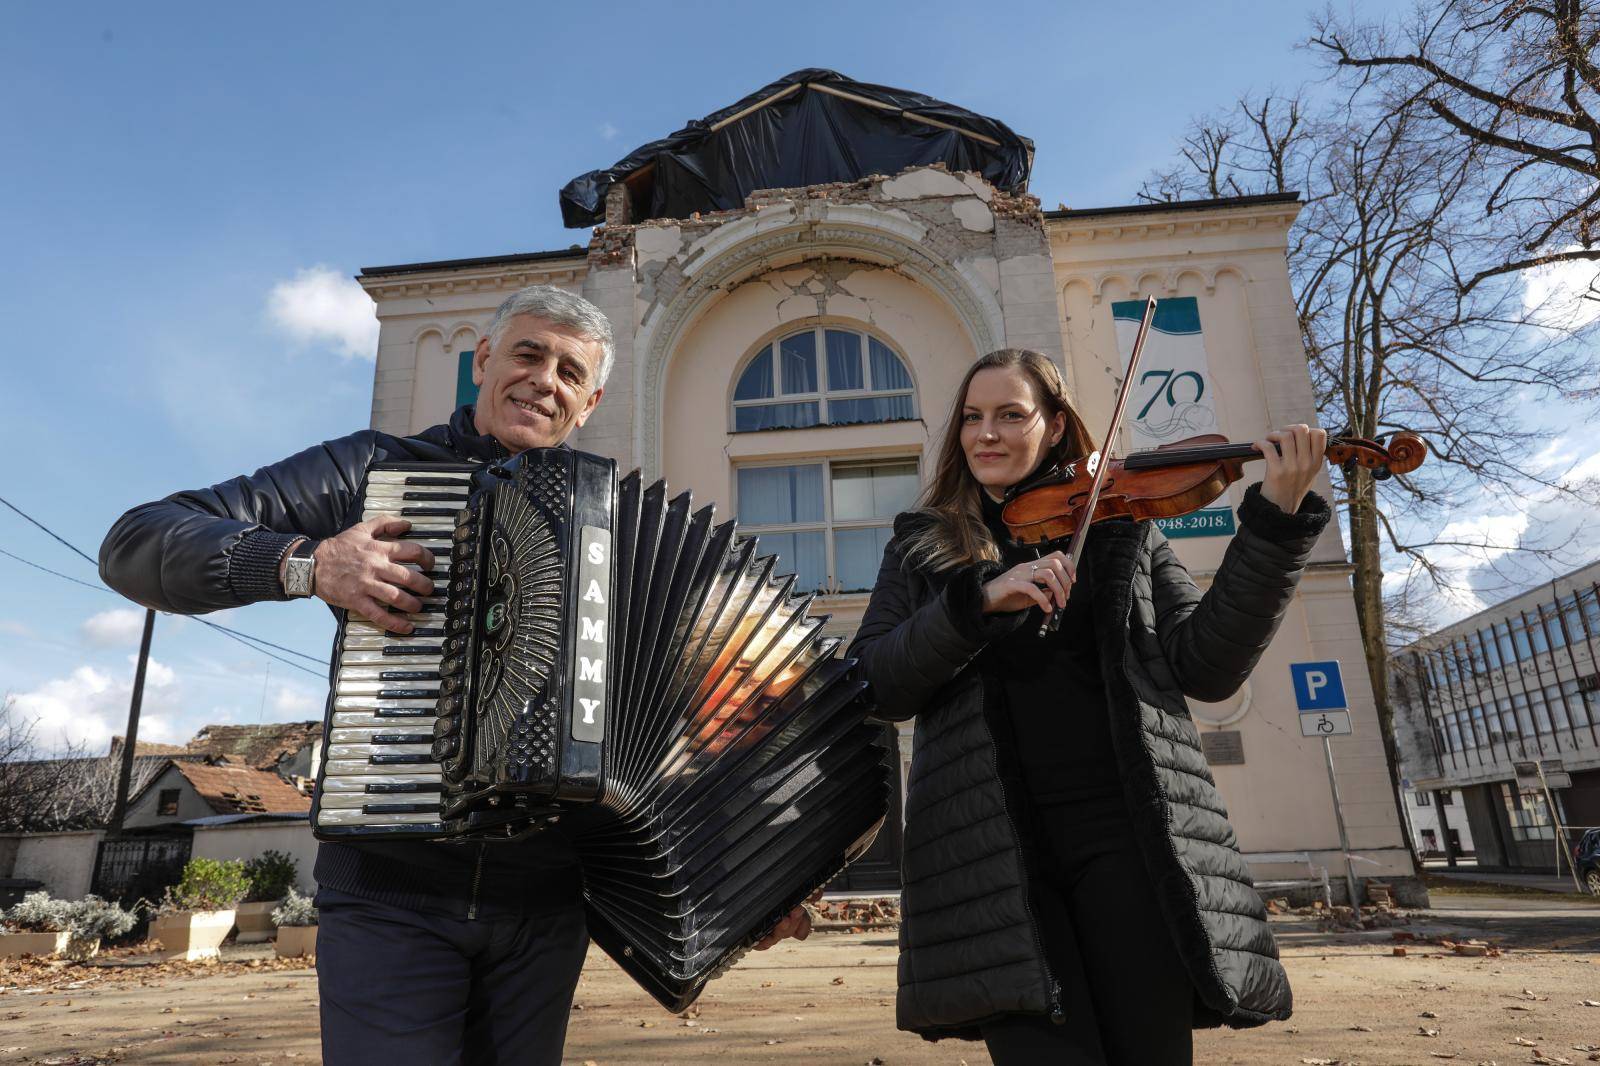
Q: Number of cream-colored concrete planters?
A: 4